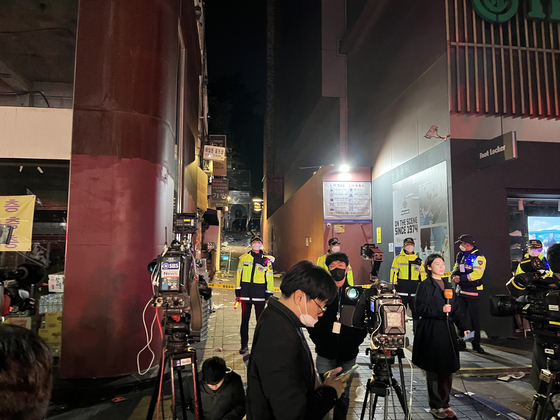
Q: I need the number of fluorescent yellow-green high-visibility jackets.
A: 5